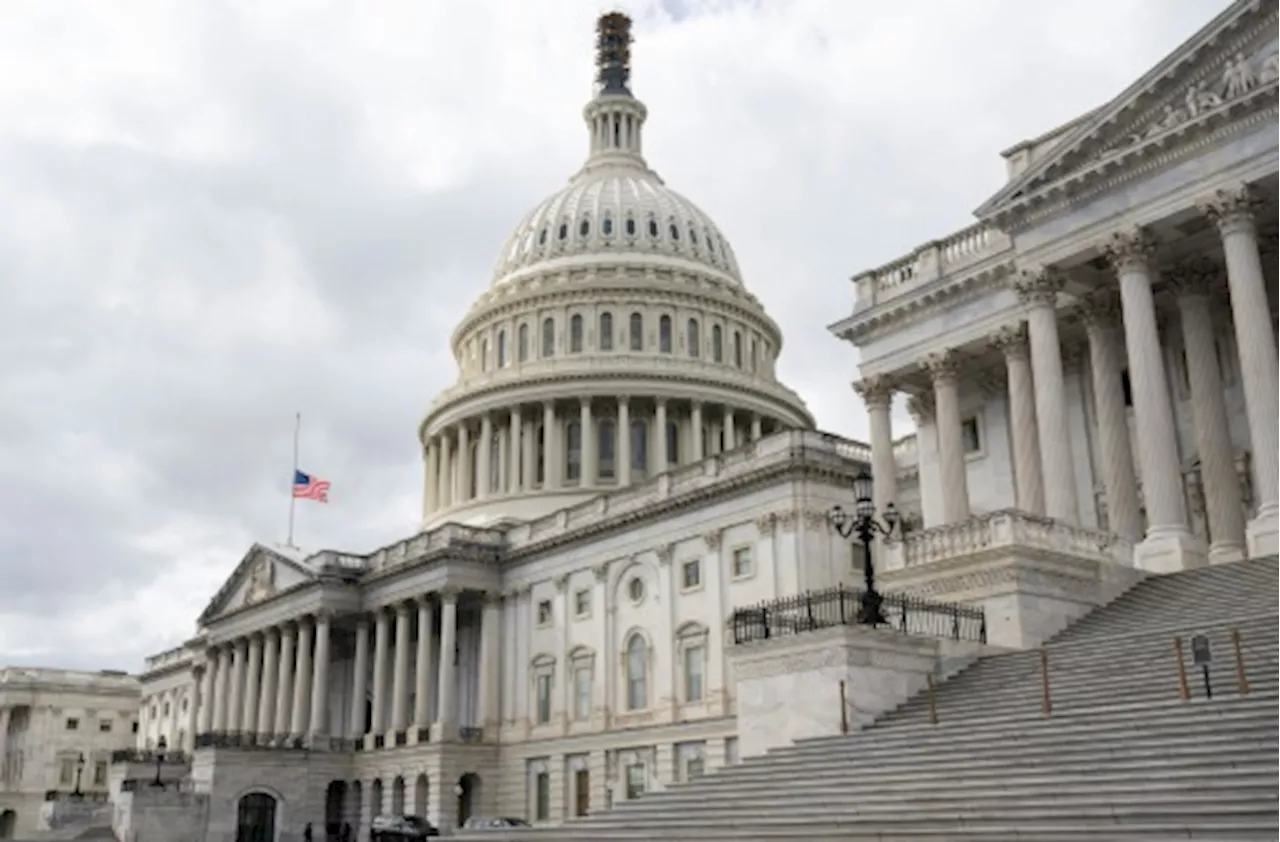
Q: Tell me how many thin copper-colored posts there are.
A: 5